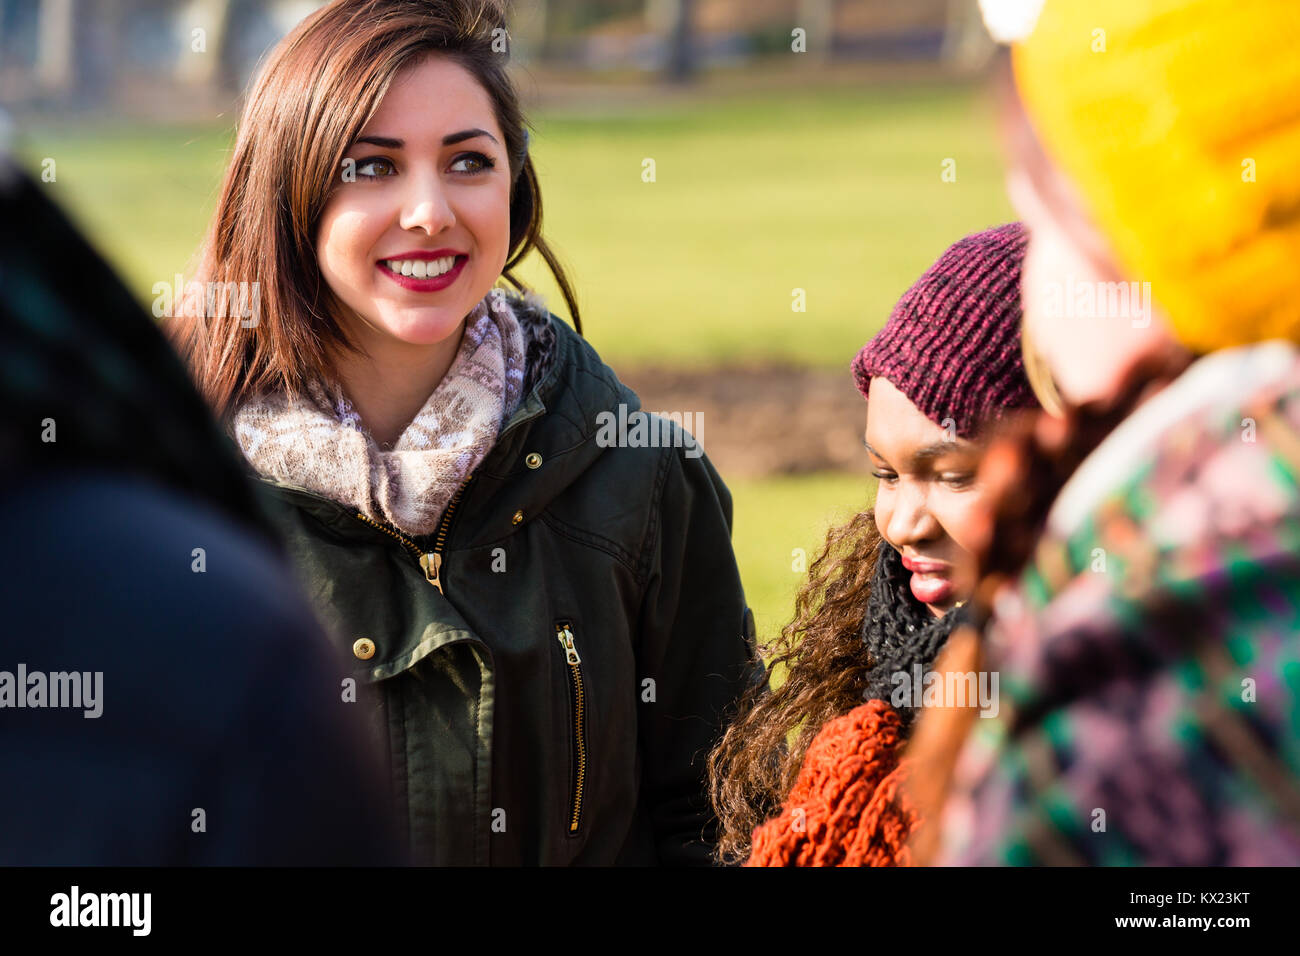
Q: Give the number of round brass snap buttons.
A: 3